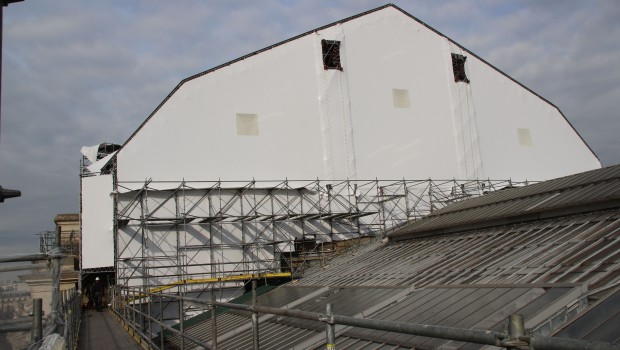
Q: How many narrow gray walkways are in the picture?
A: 1